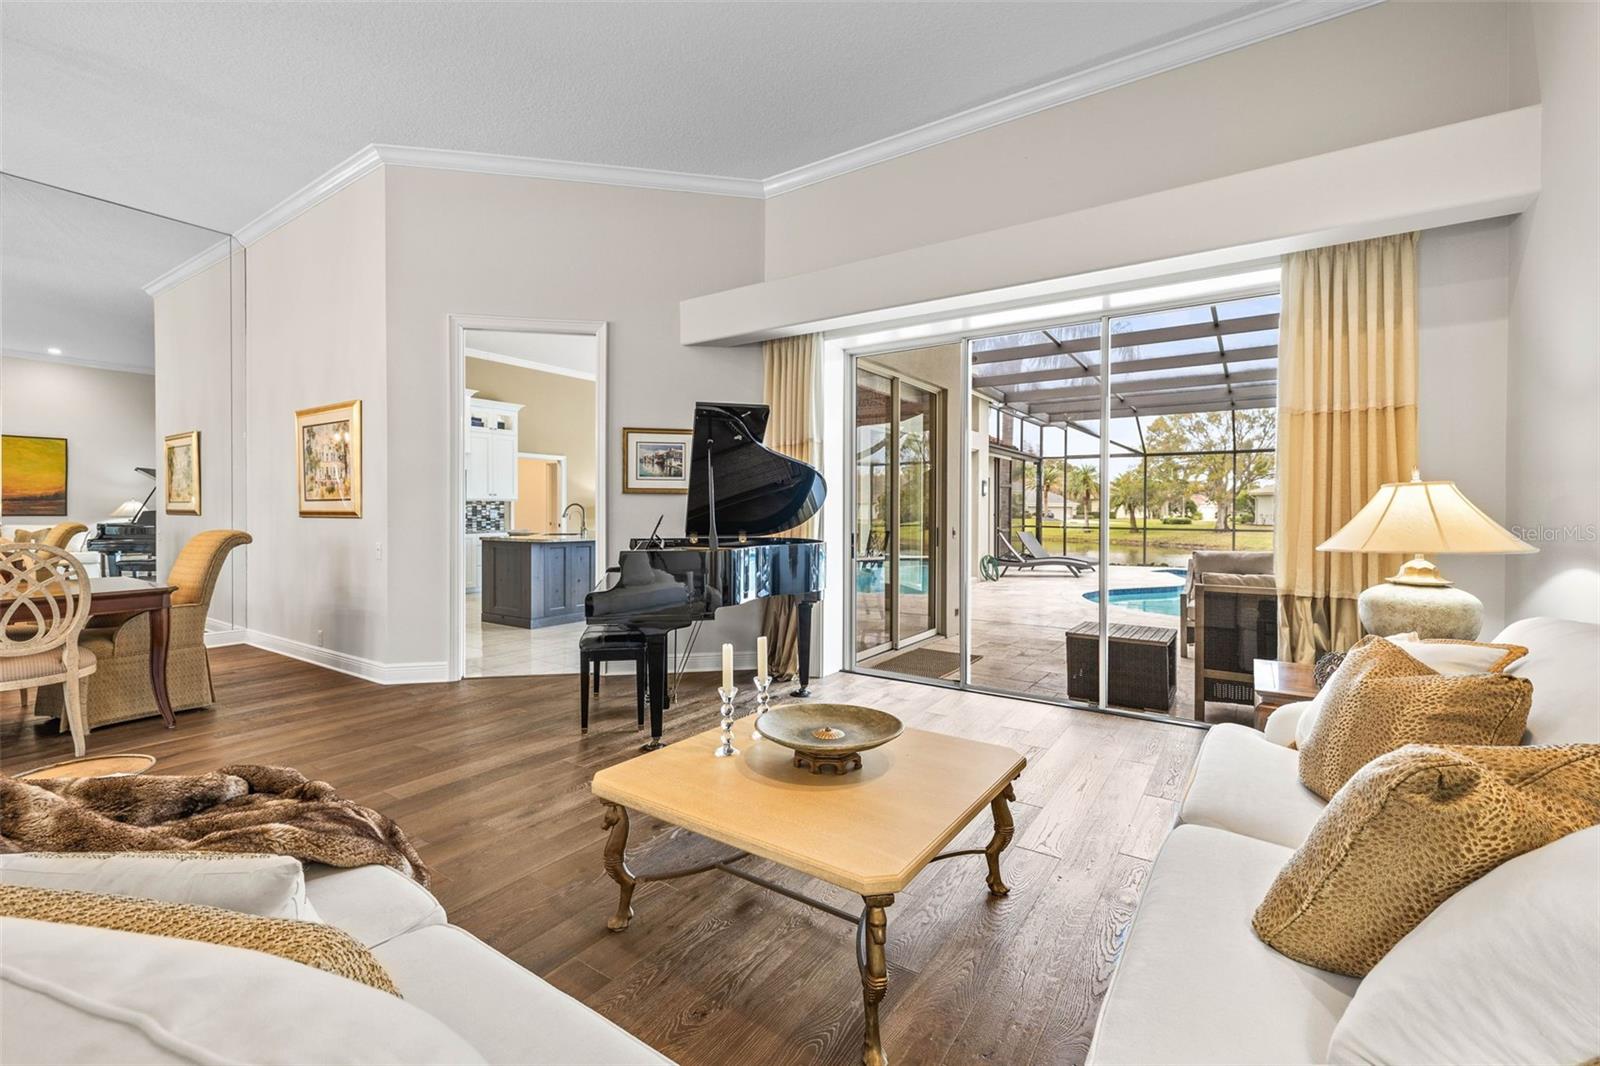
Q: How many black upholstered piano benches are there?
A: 1